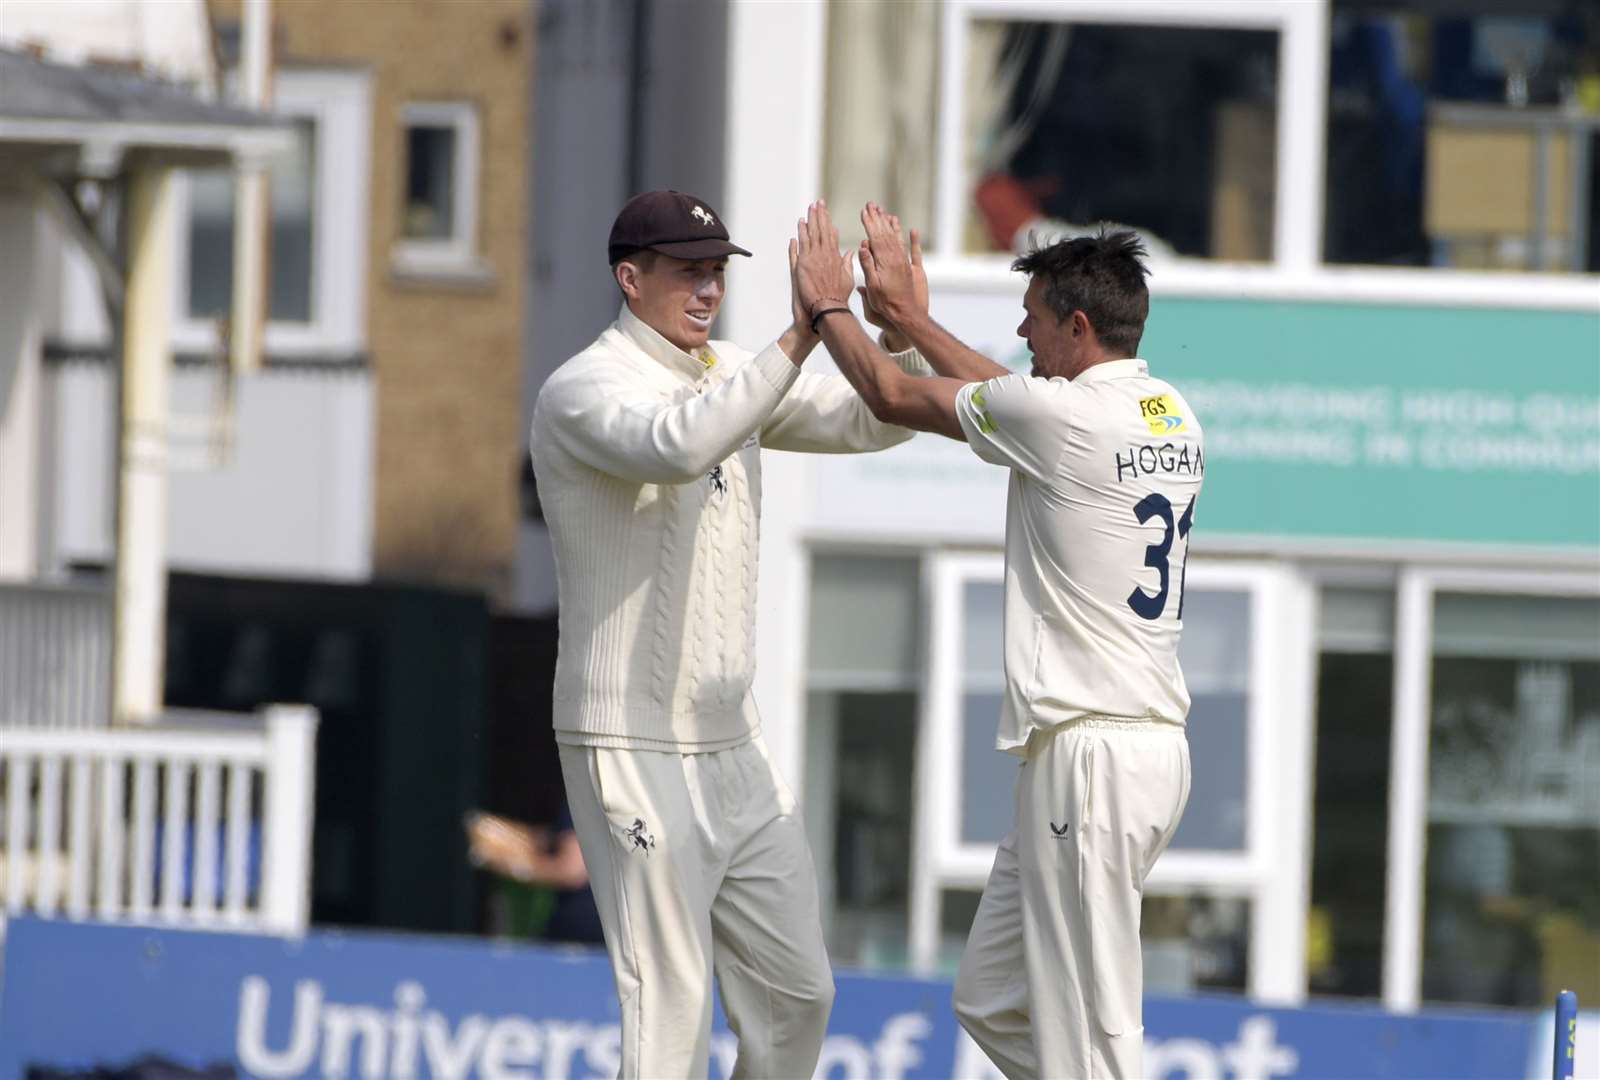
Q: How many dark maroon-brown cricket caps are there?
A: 1